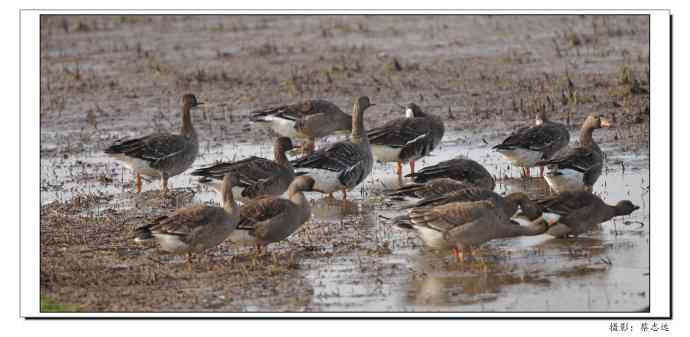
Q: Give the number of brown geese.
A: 14